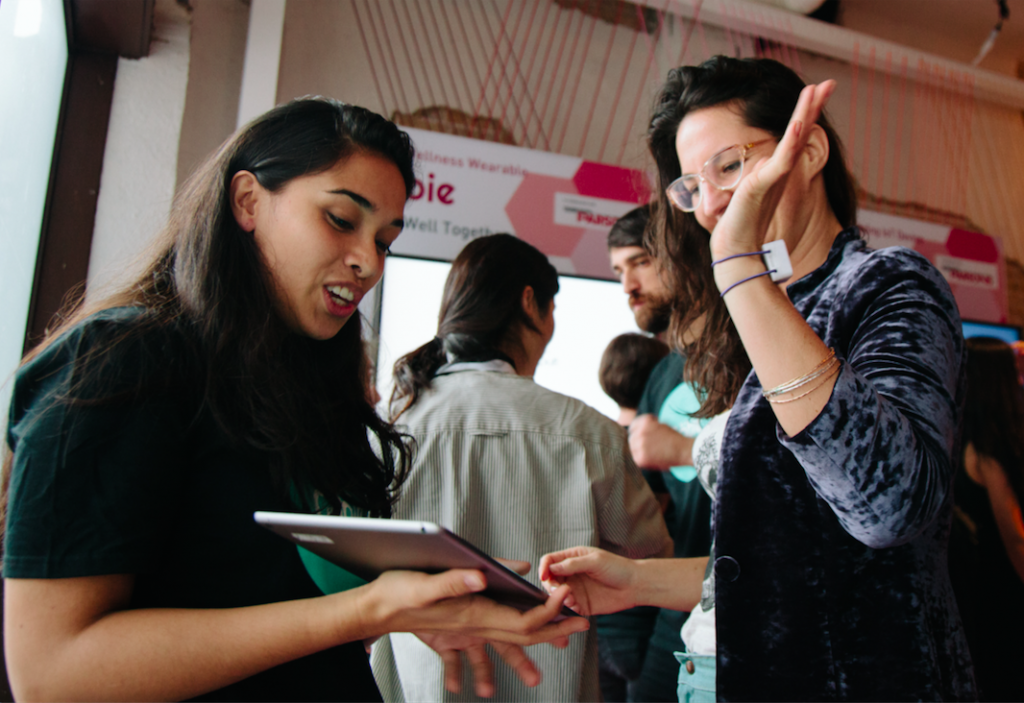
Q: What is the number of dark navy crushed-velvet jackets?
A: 1